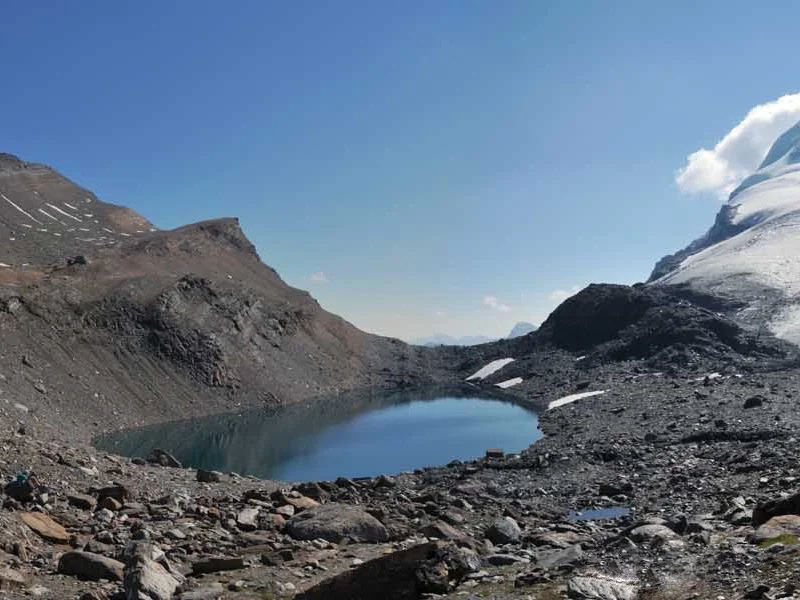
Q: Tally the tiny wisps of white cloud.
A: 3